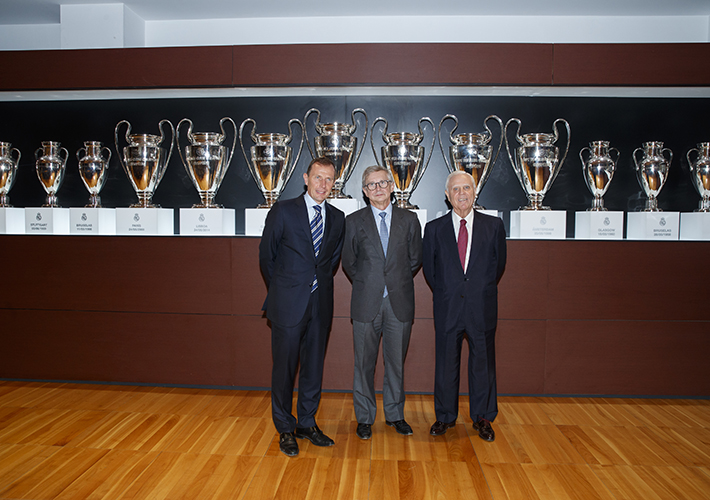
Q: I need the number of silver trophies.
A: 13